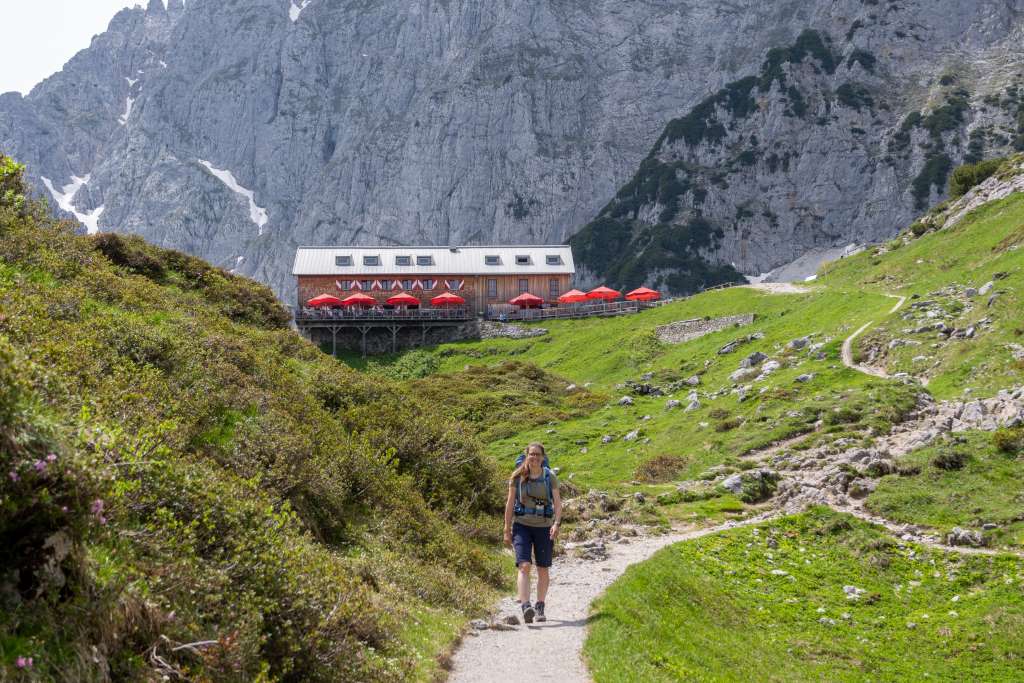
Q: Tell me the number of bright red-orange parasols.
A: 8